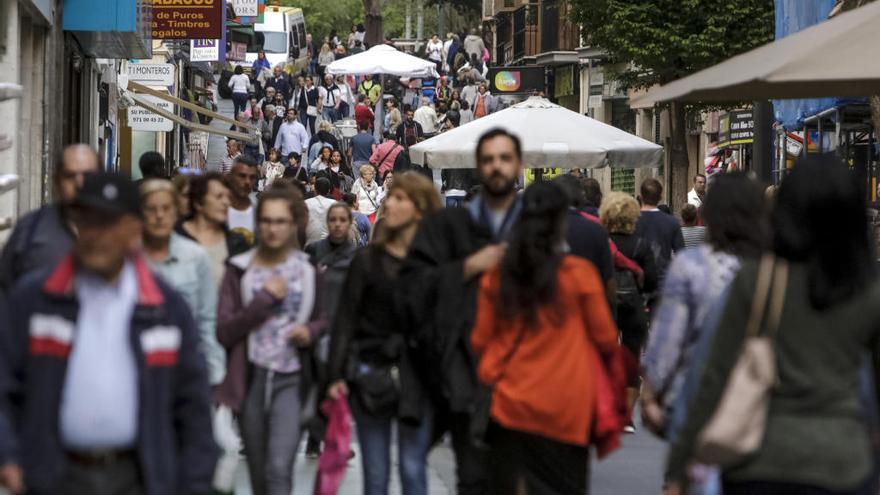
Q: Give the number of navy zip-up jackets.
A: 1